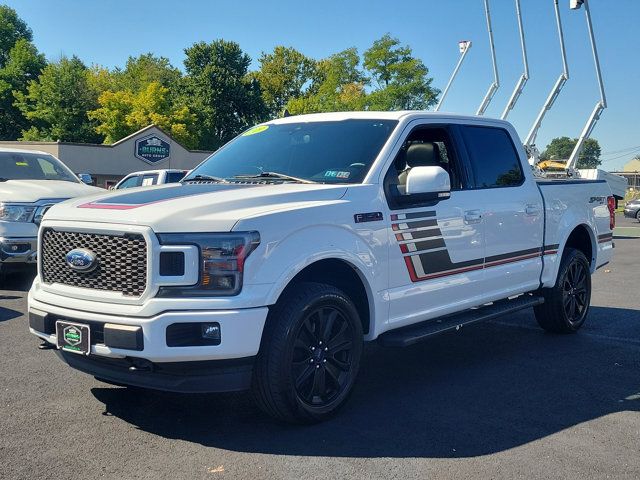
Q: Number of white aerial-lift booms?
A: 5